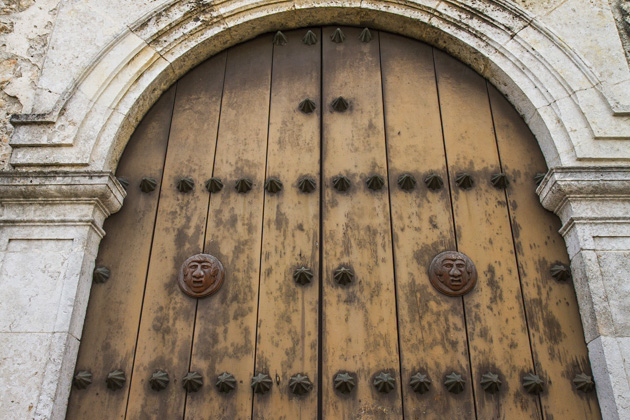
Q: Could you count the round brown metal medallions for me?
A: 2